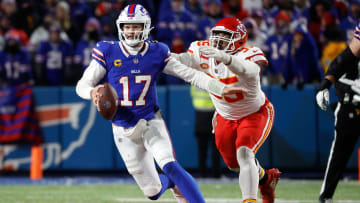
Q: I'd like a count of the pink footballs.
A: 0